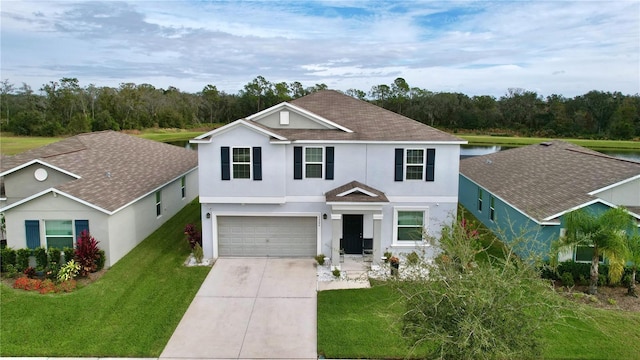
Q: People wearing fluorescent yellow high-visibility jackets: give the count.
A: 0